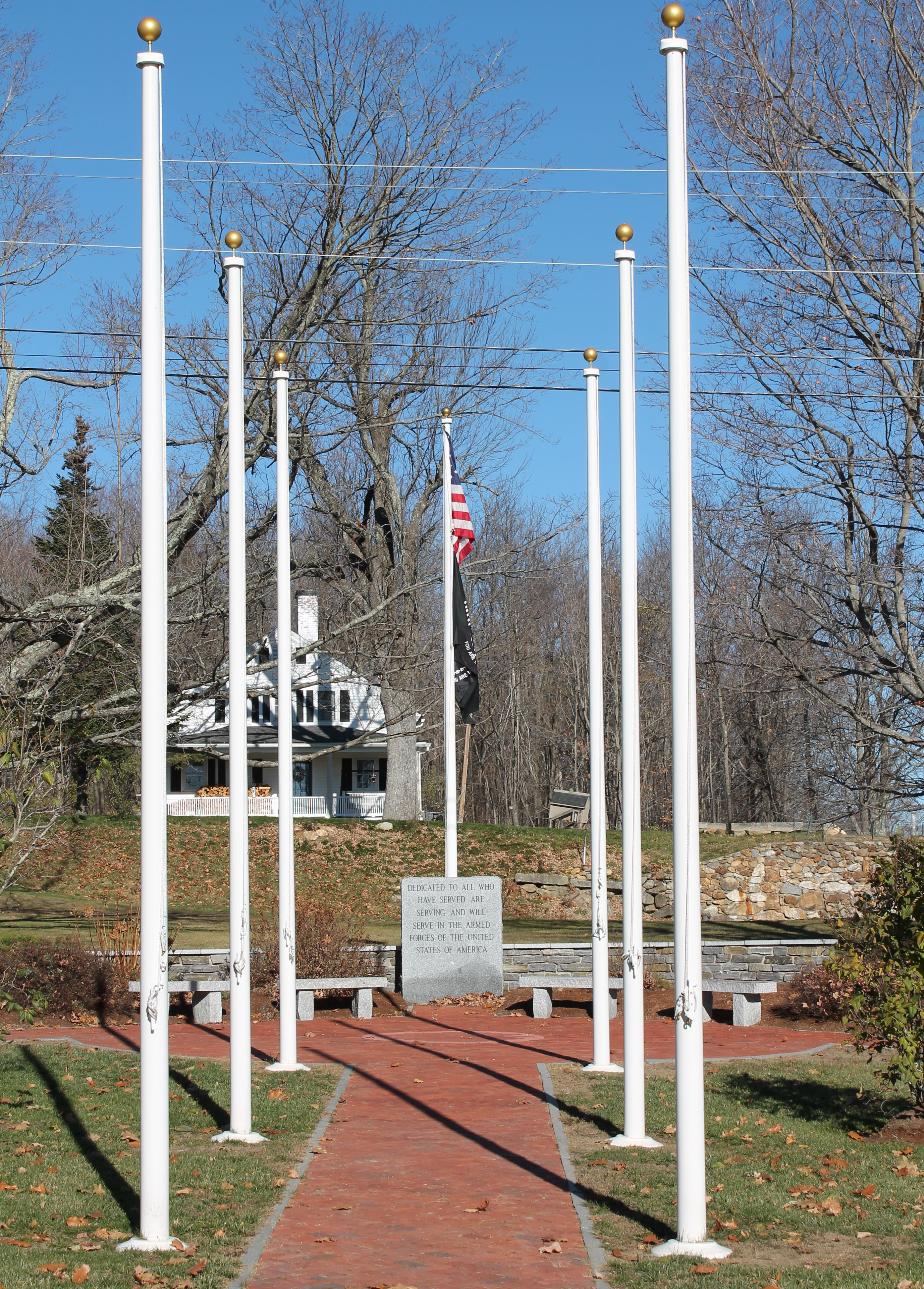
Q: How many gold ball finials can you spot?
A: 7